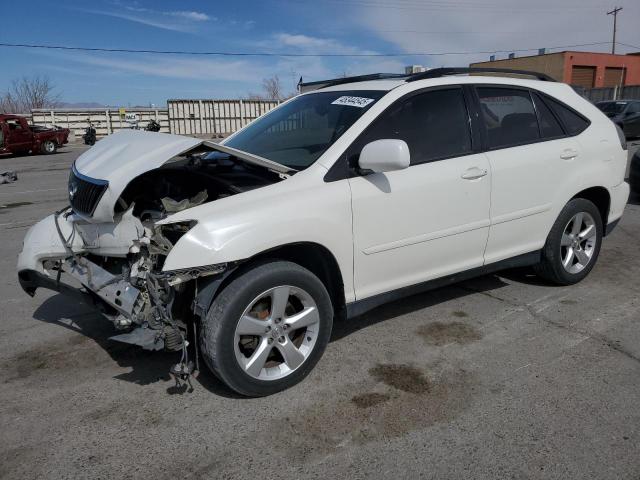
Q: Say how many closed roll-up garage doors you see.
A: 2